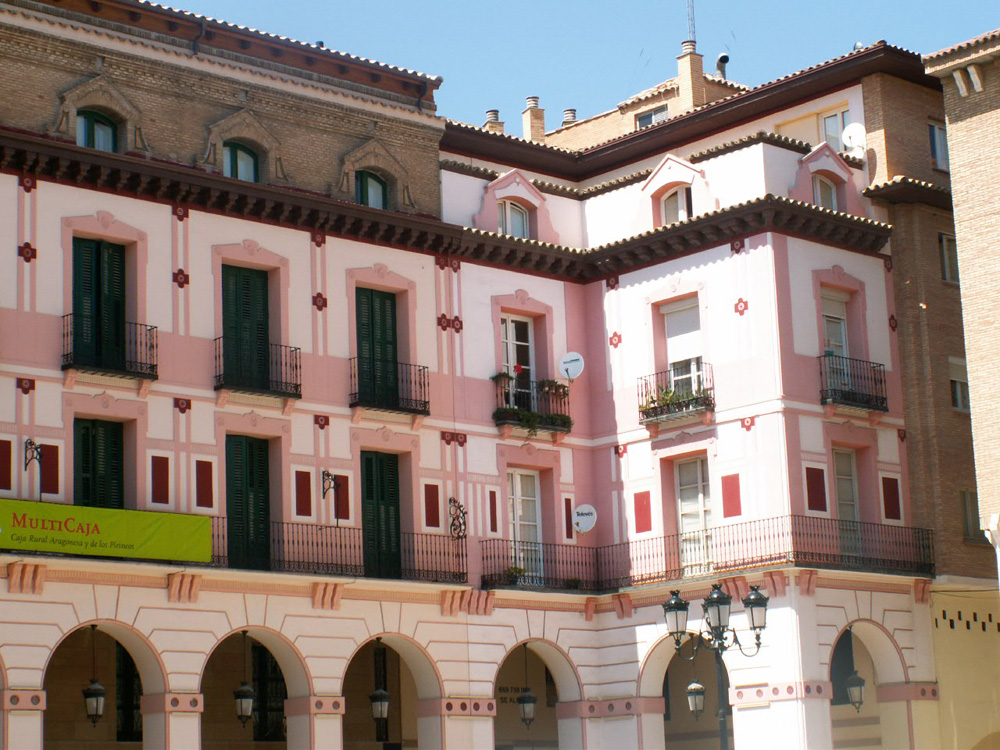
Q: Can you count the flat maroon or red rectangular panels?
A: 13